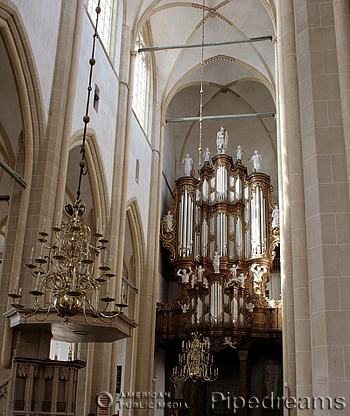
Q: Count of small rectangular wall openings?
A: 2